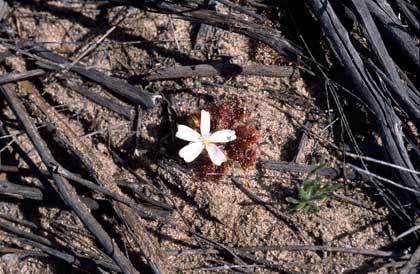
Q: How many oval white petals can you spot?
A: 5